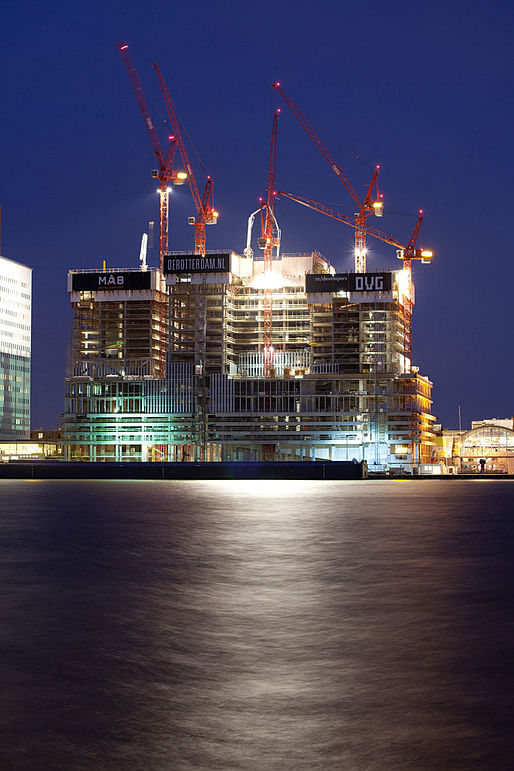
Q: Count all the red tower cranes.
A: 5